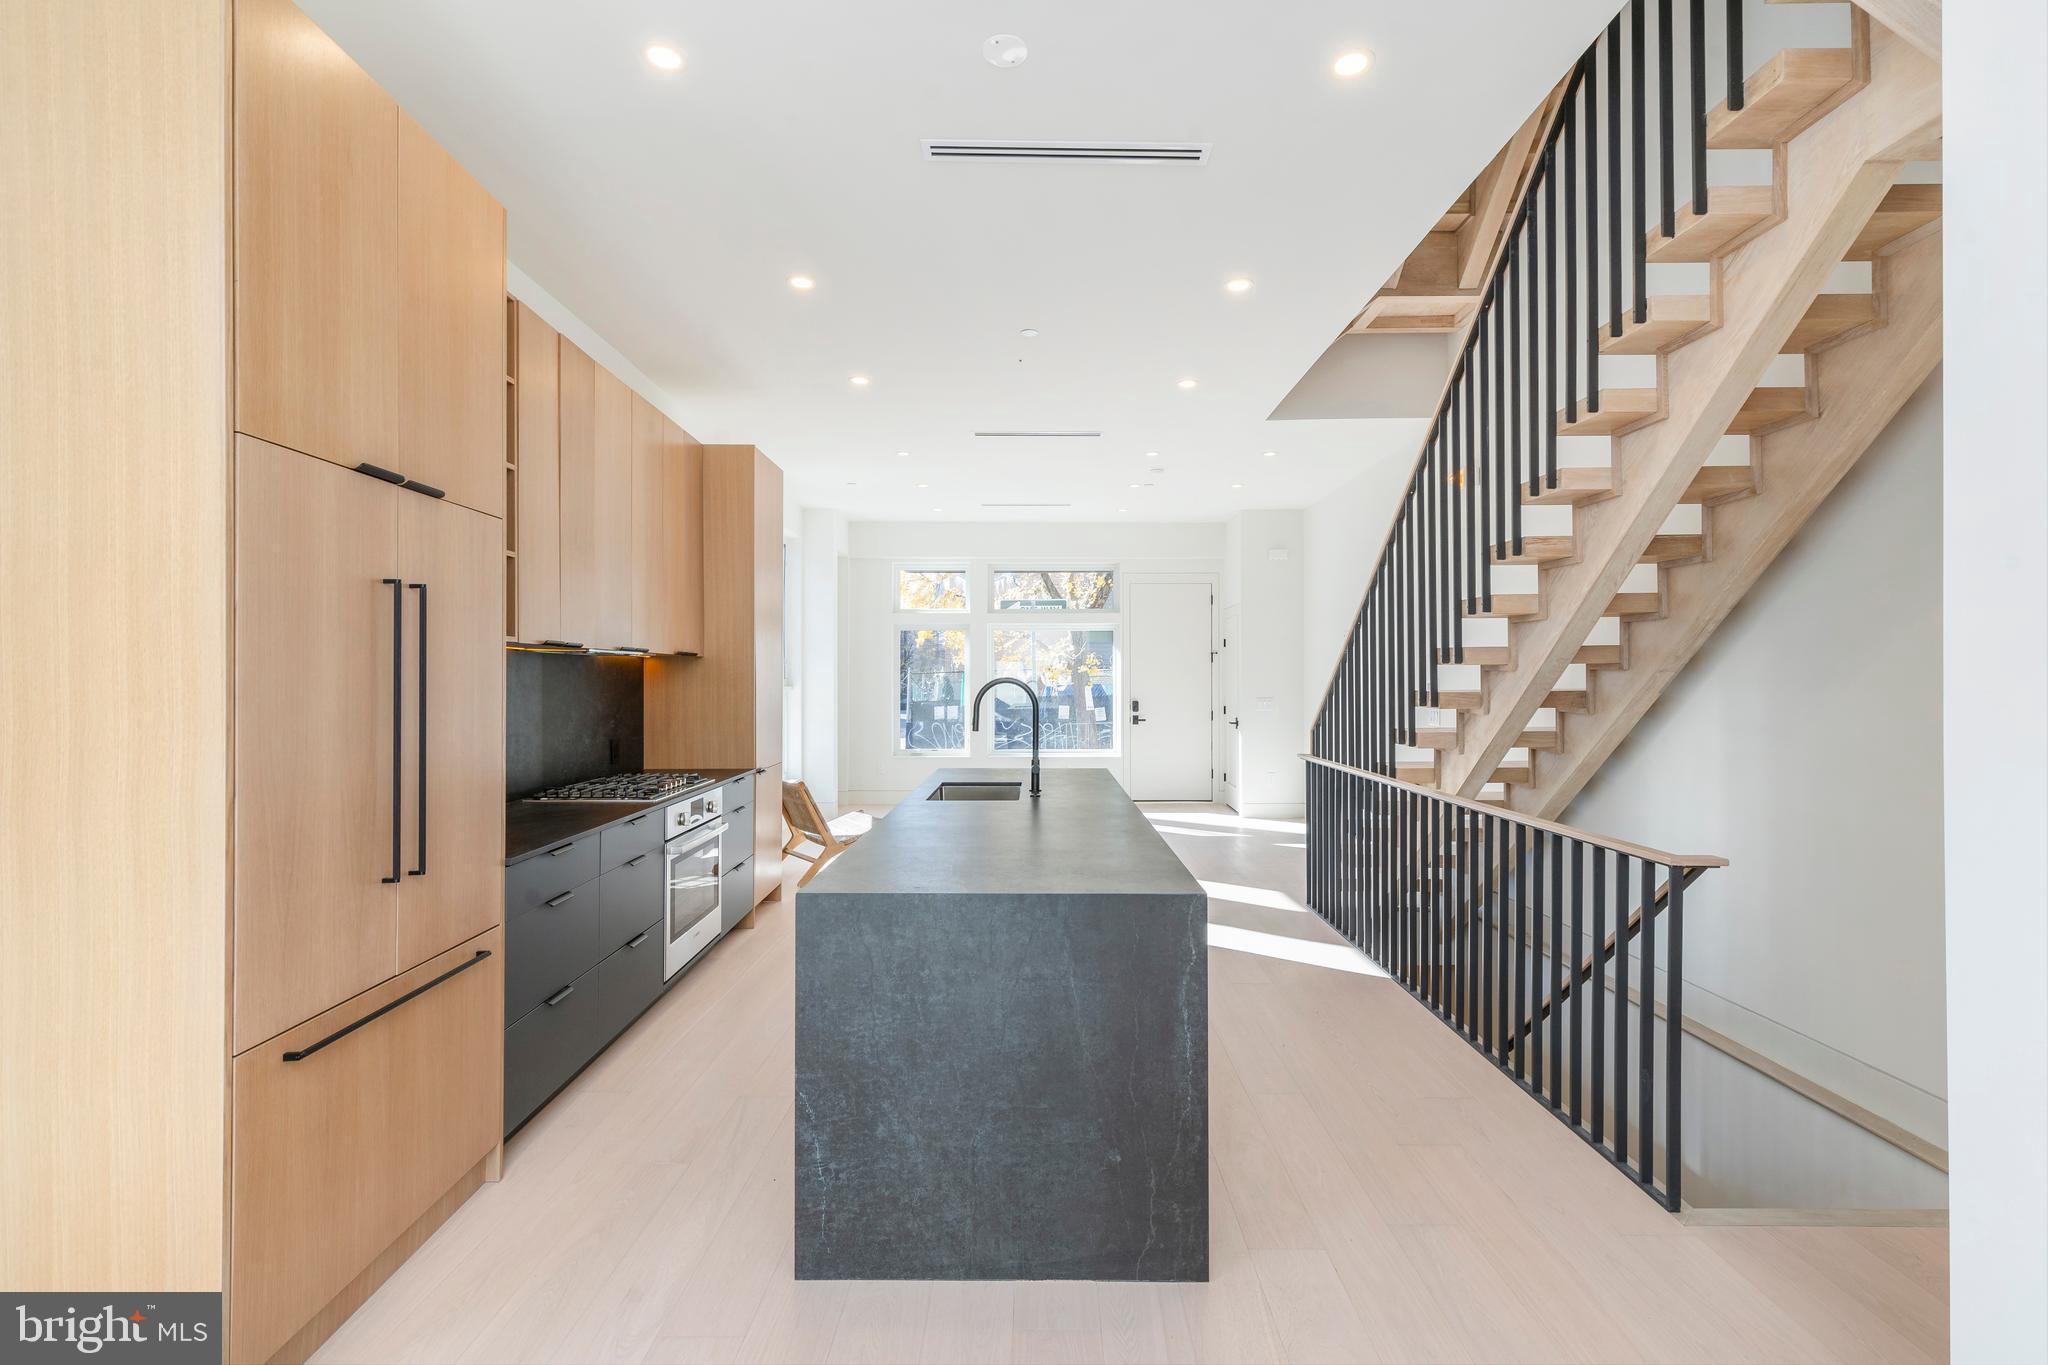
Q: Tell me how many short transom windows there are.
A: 2